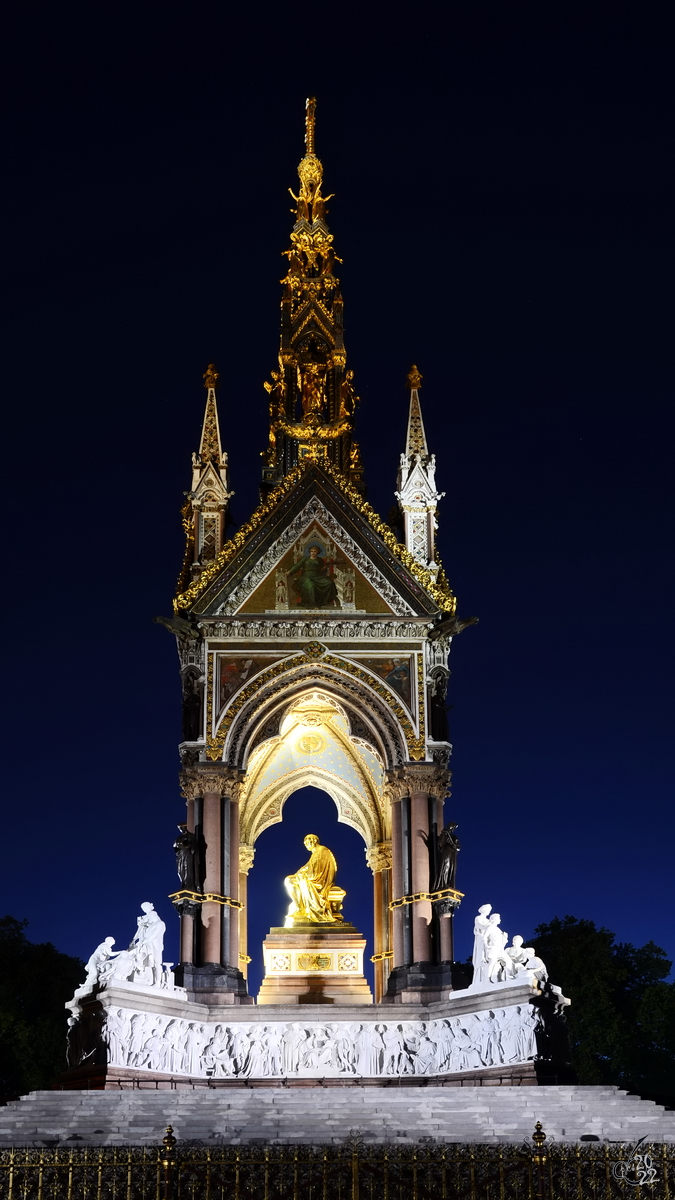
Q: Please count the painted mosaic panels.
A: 3